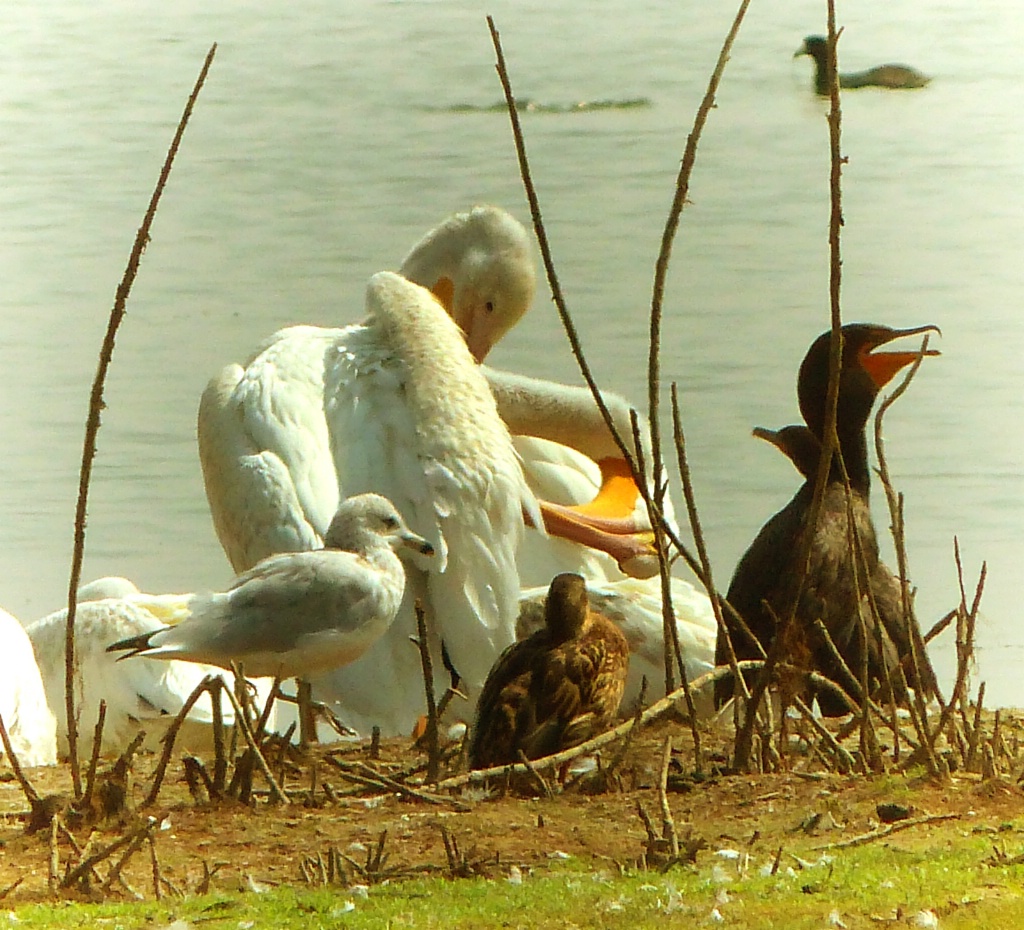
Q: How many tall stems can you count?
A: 4